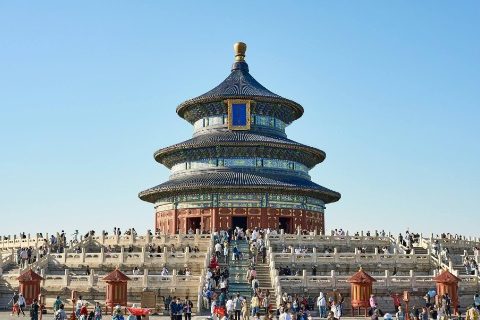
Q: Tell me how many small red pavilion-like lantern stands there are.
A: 4